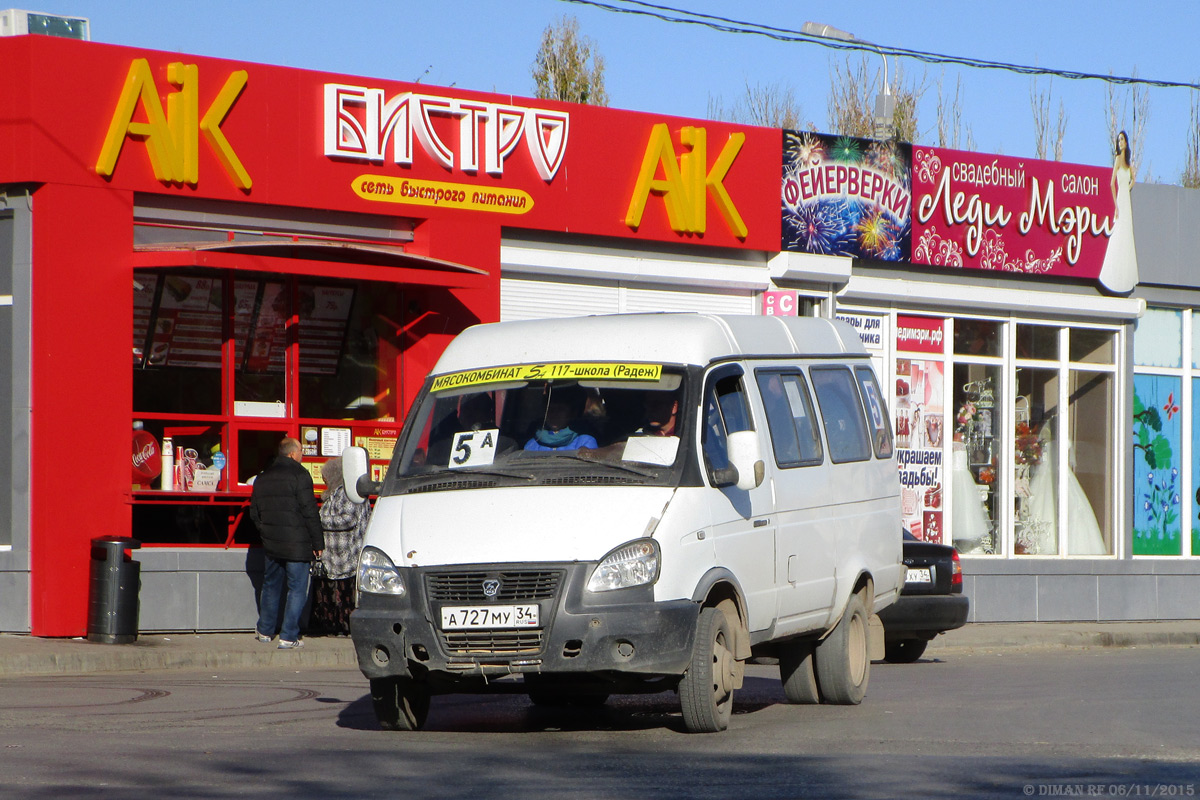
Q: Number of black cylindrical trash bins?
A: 1